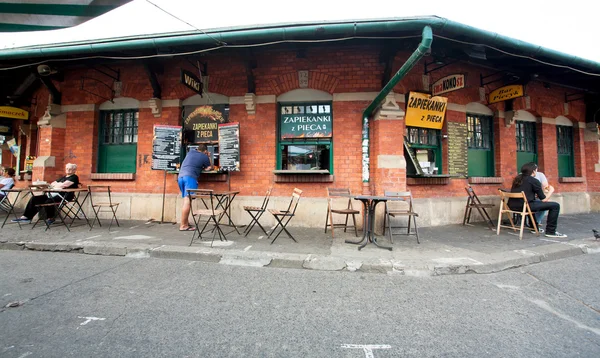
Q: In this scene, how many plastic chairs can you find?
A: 0